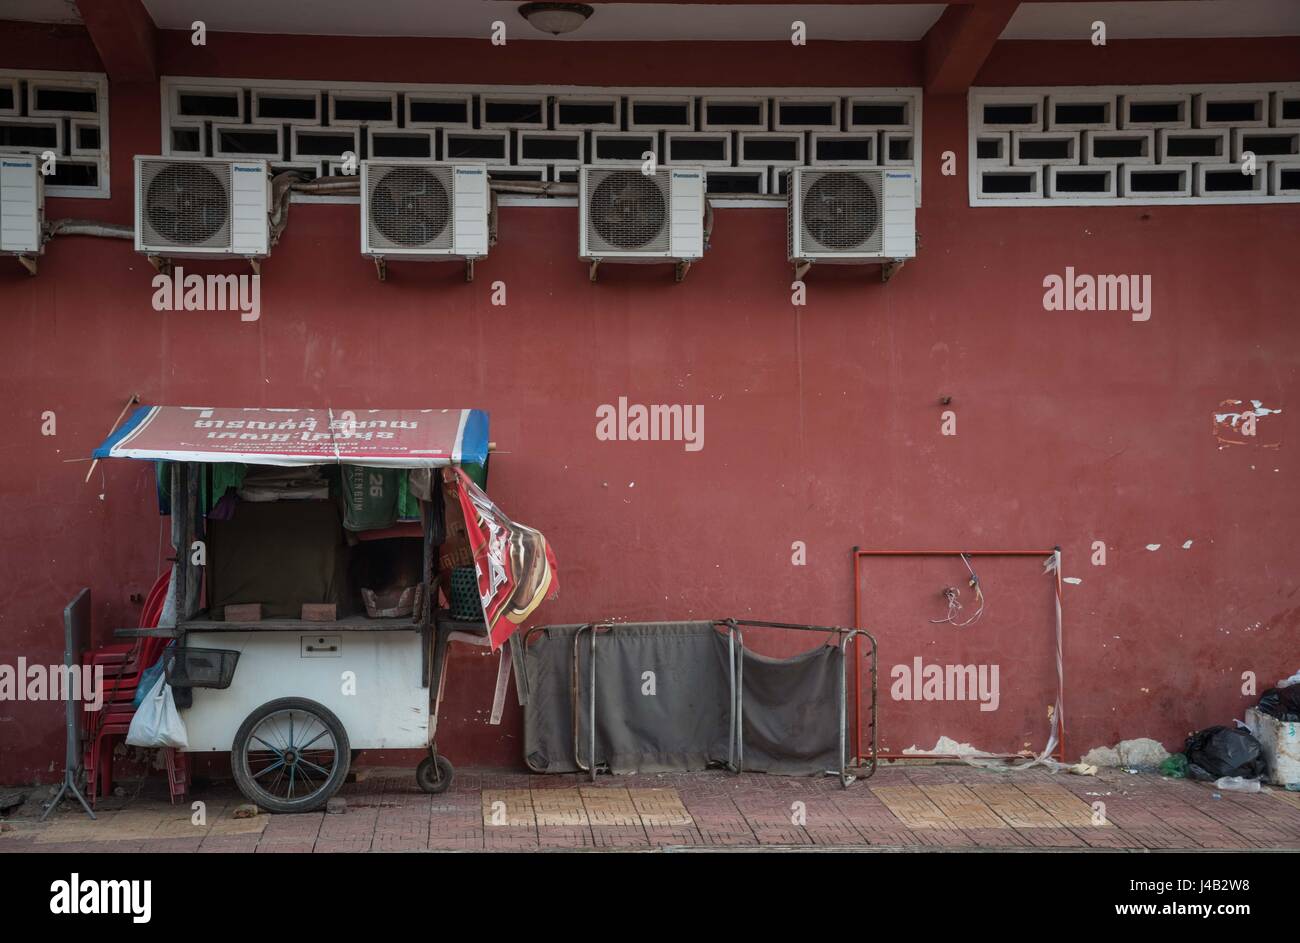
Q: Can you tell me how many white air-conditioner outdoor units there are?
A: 5